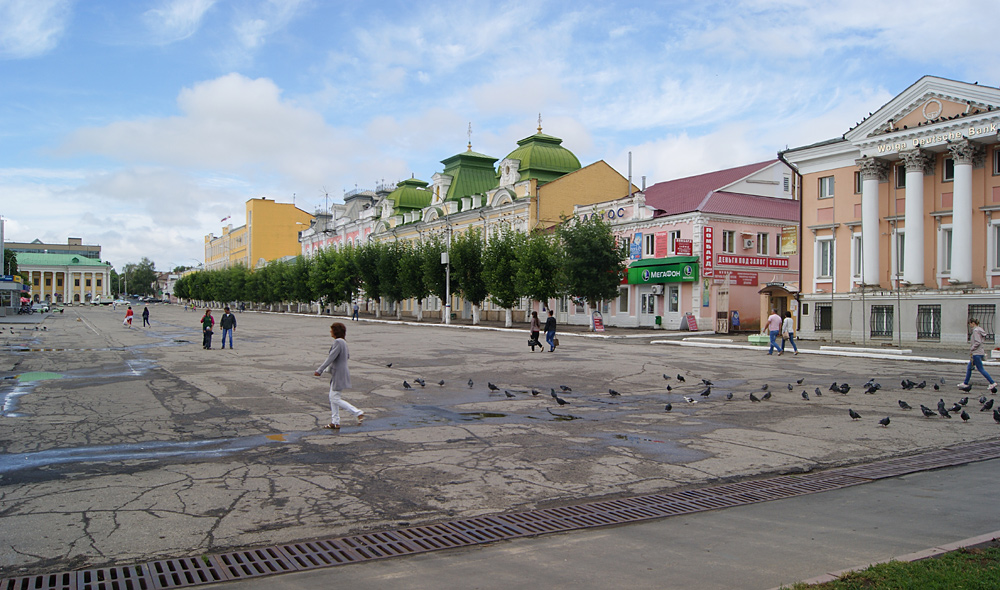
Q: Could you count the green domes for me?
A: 3